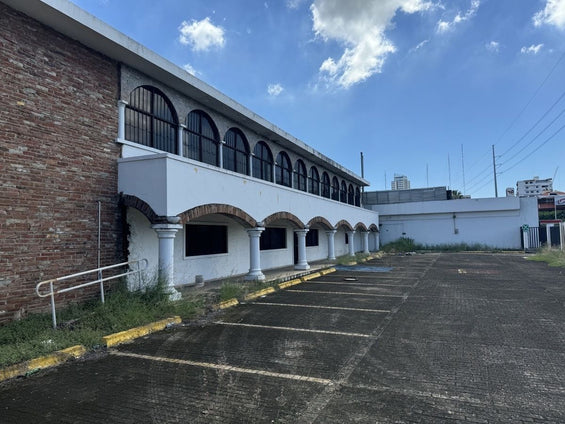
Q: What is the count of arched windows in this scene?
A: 12